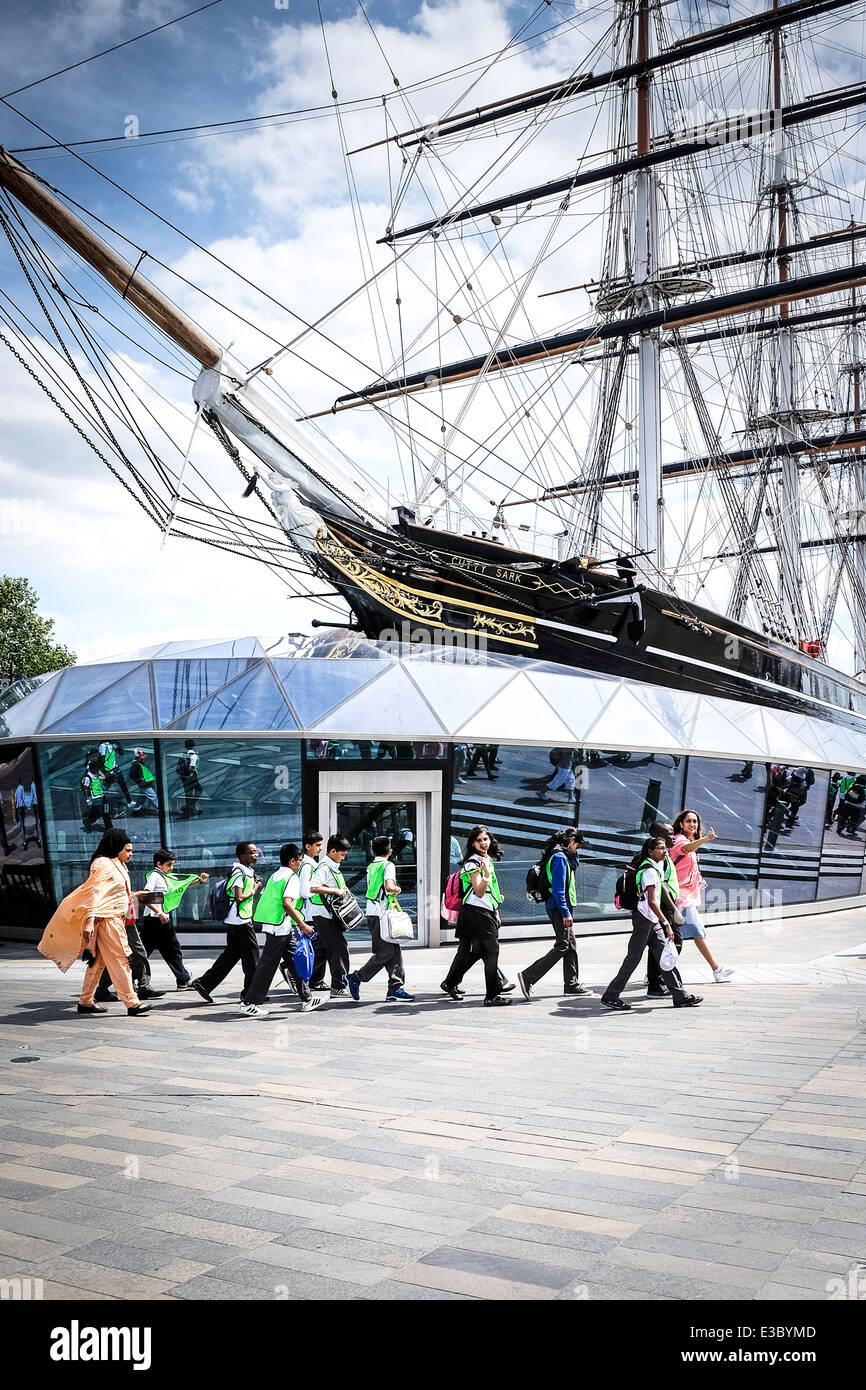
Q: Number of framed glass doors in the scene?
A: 1